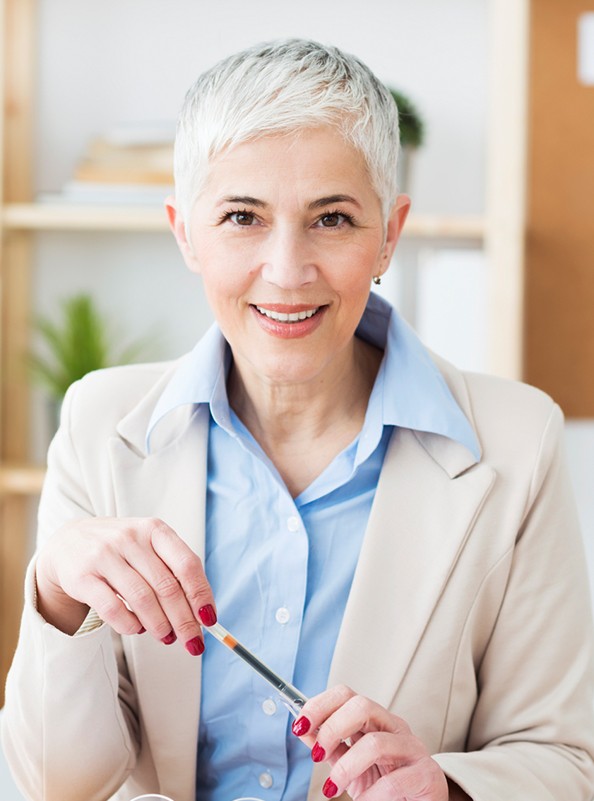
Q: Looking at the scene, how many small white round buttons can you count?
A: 4